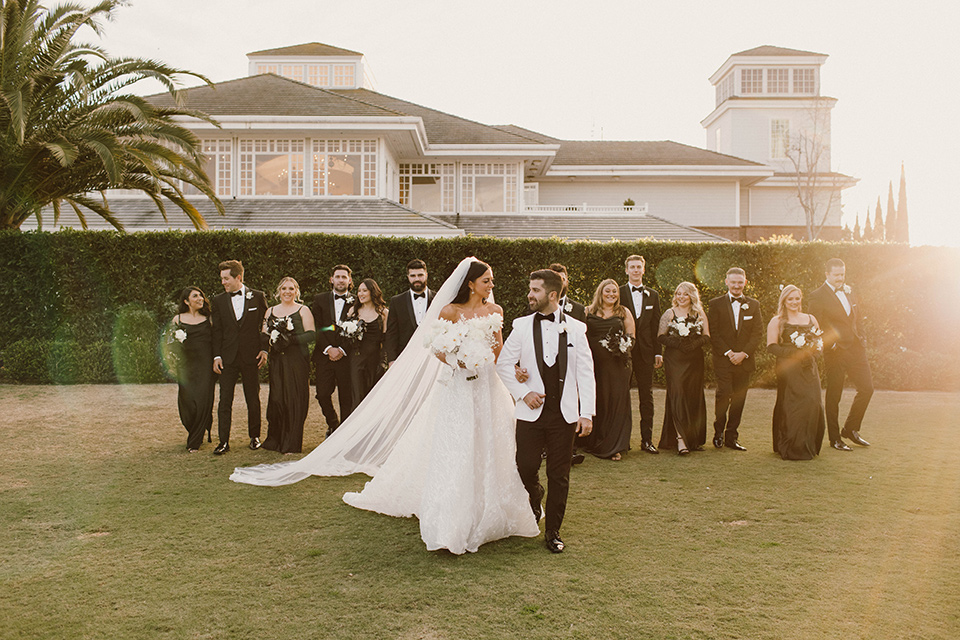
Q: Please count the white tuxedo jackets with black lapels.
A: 1